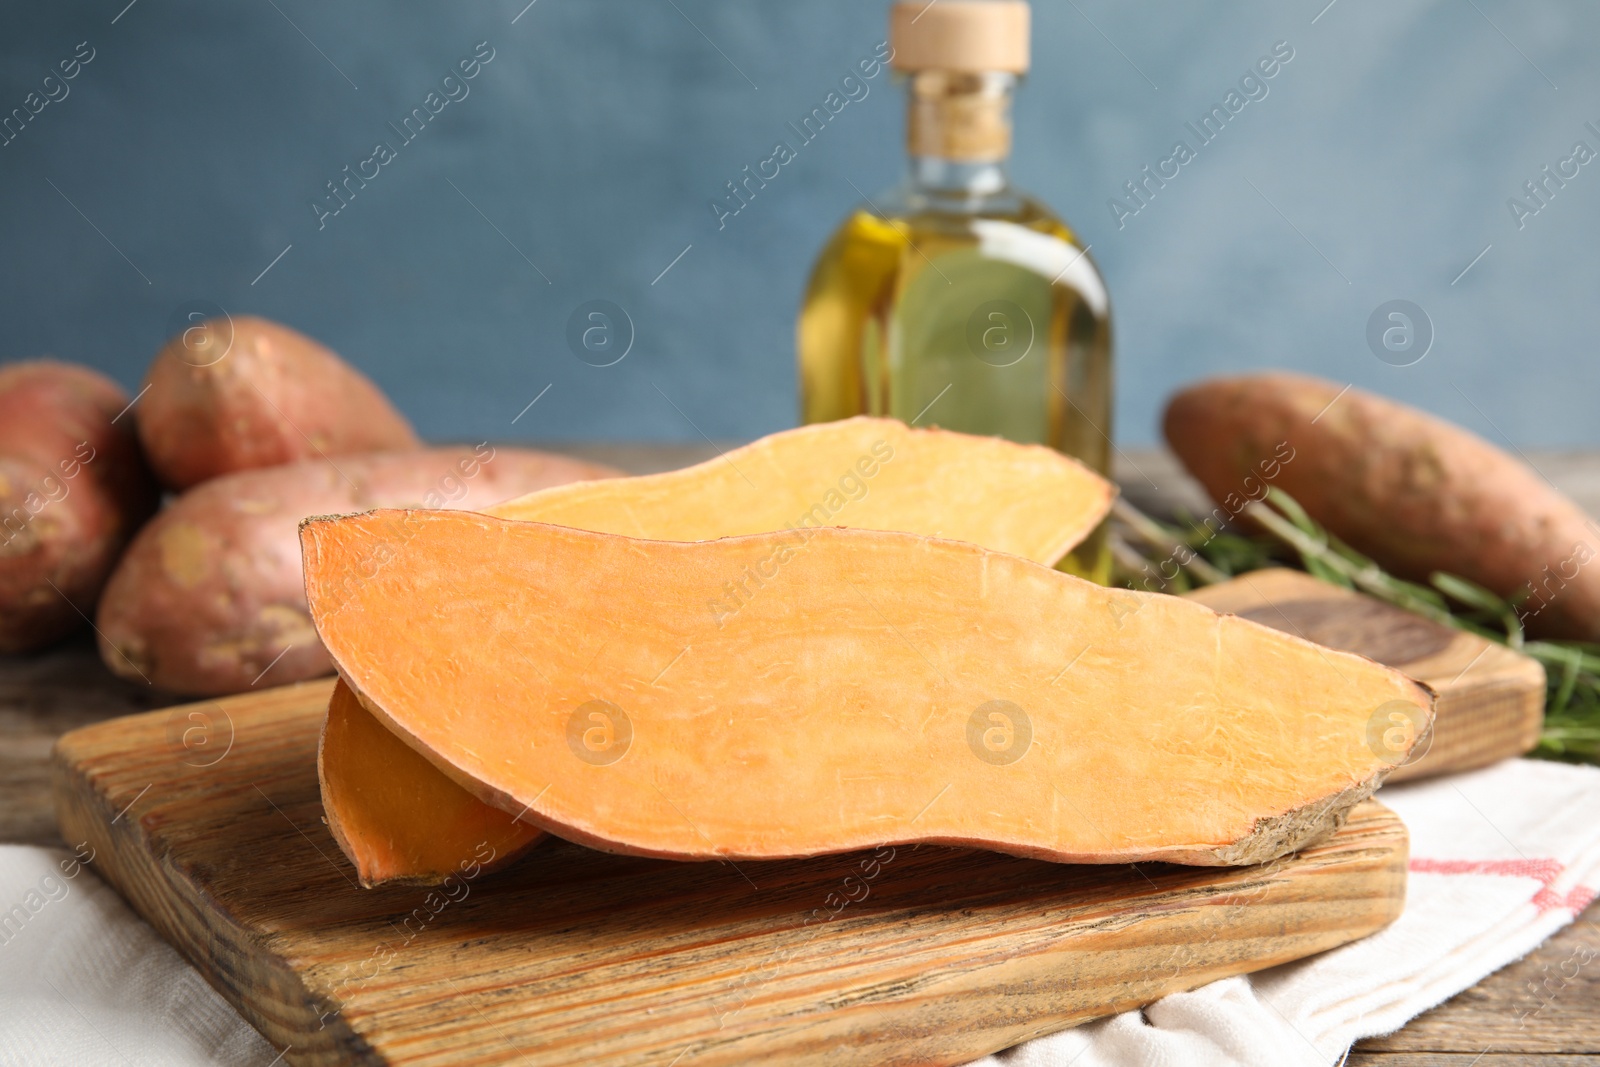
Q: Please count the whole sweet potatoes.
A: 4